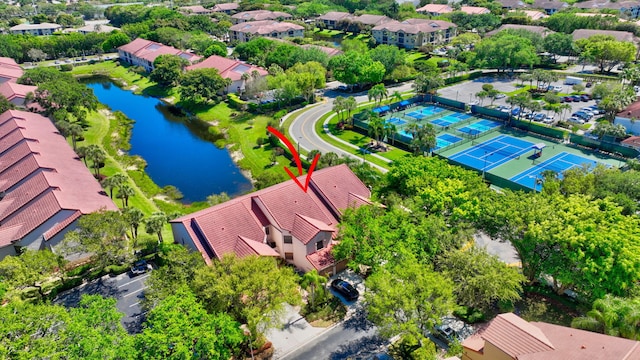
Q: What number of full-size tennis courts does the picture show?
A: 2